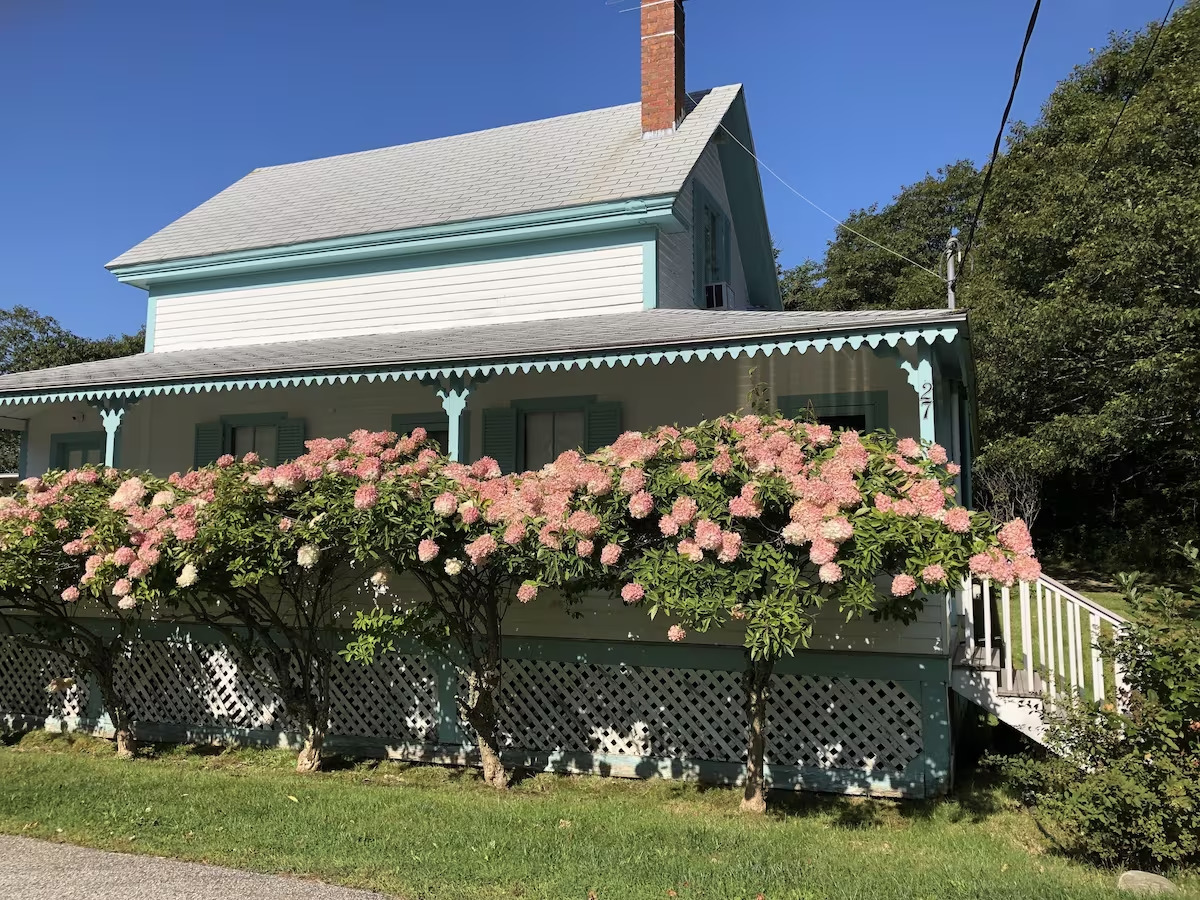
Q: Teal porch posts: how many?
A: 3